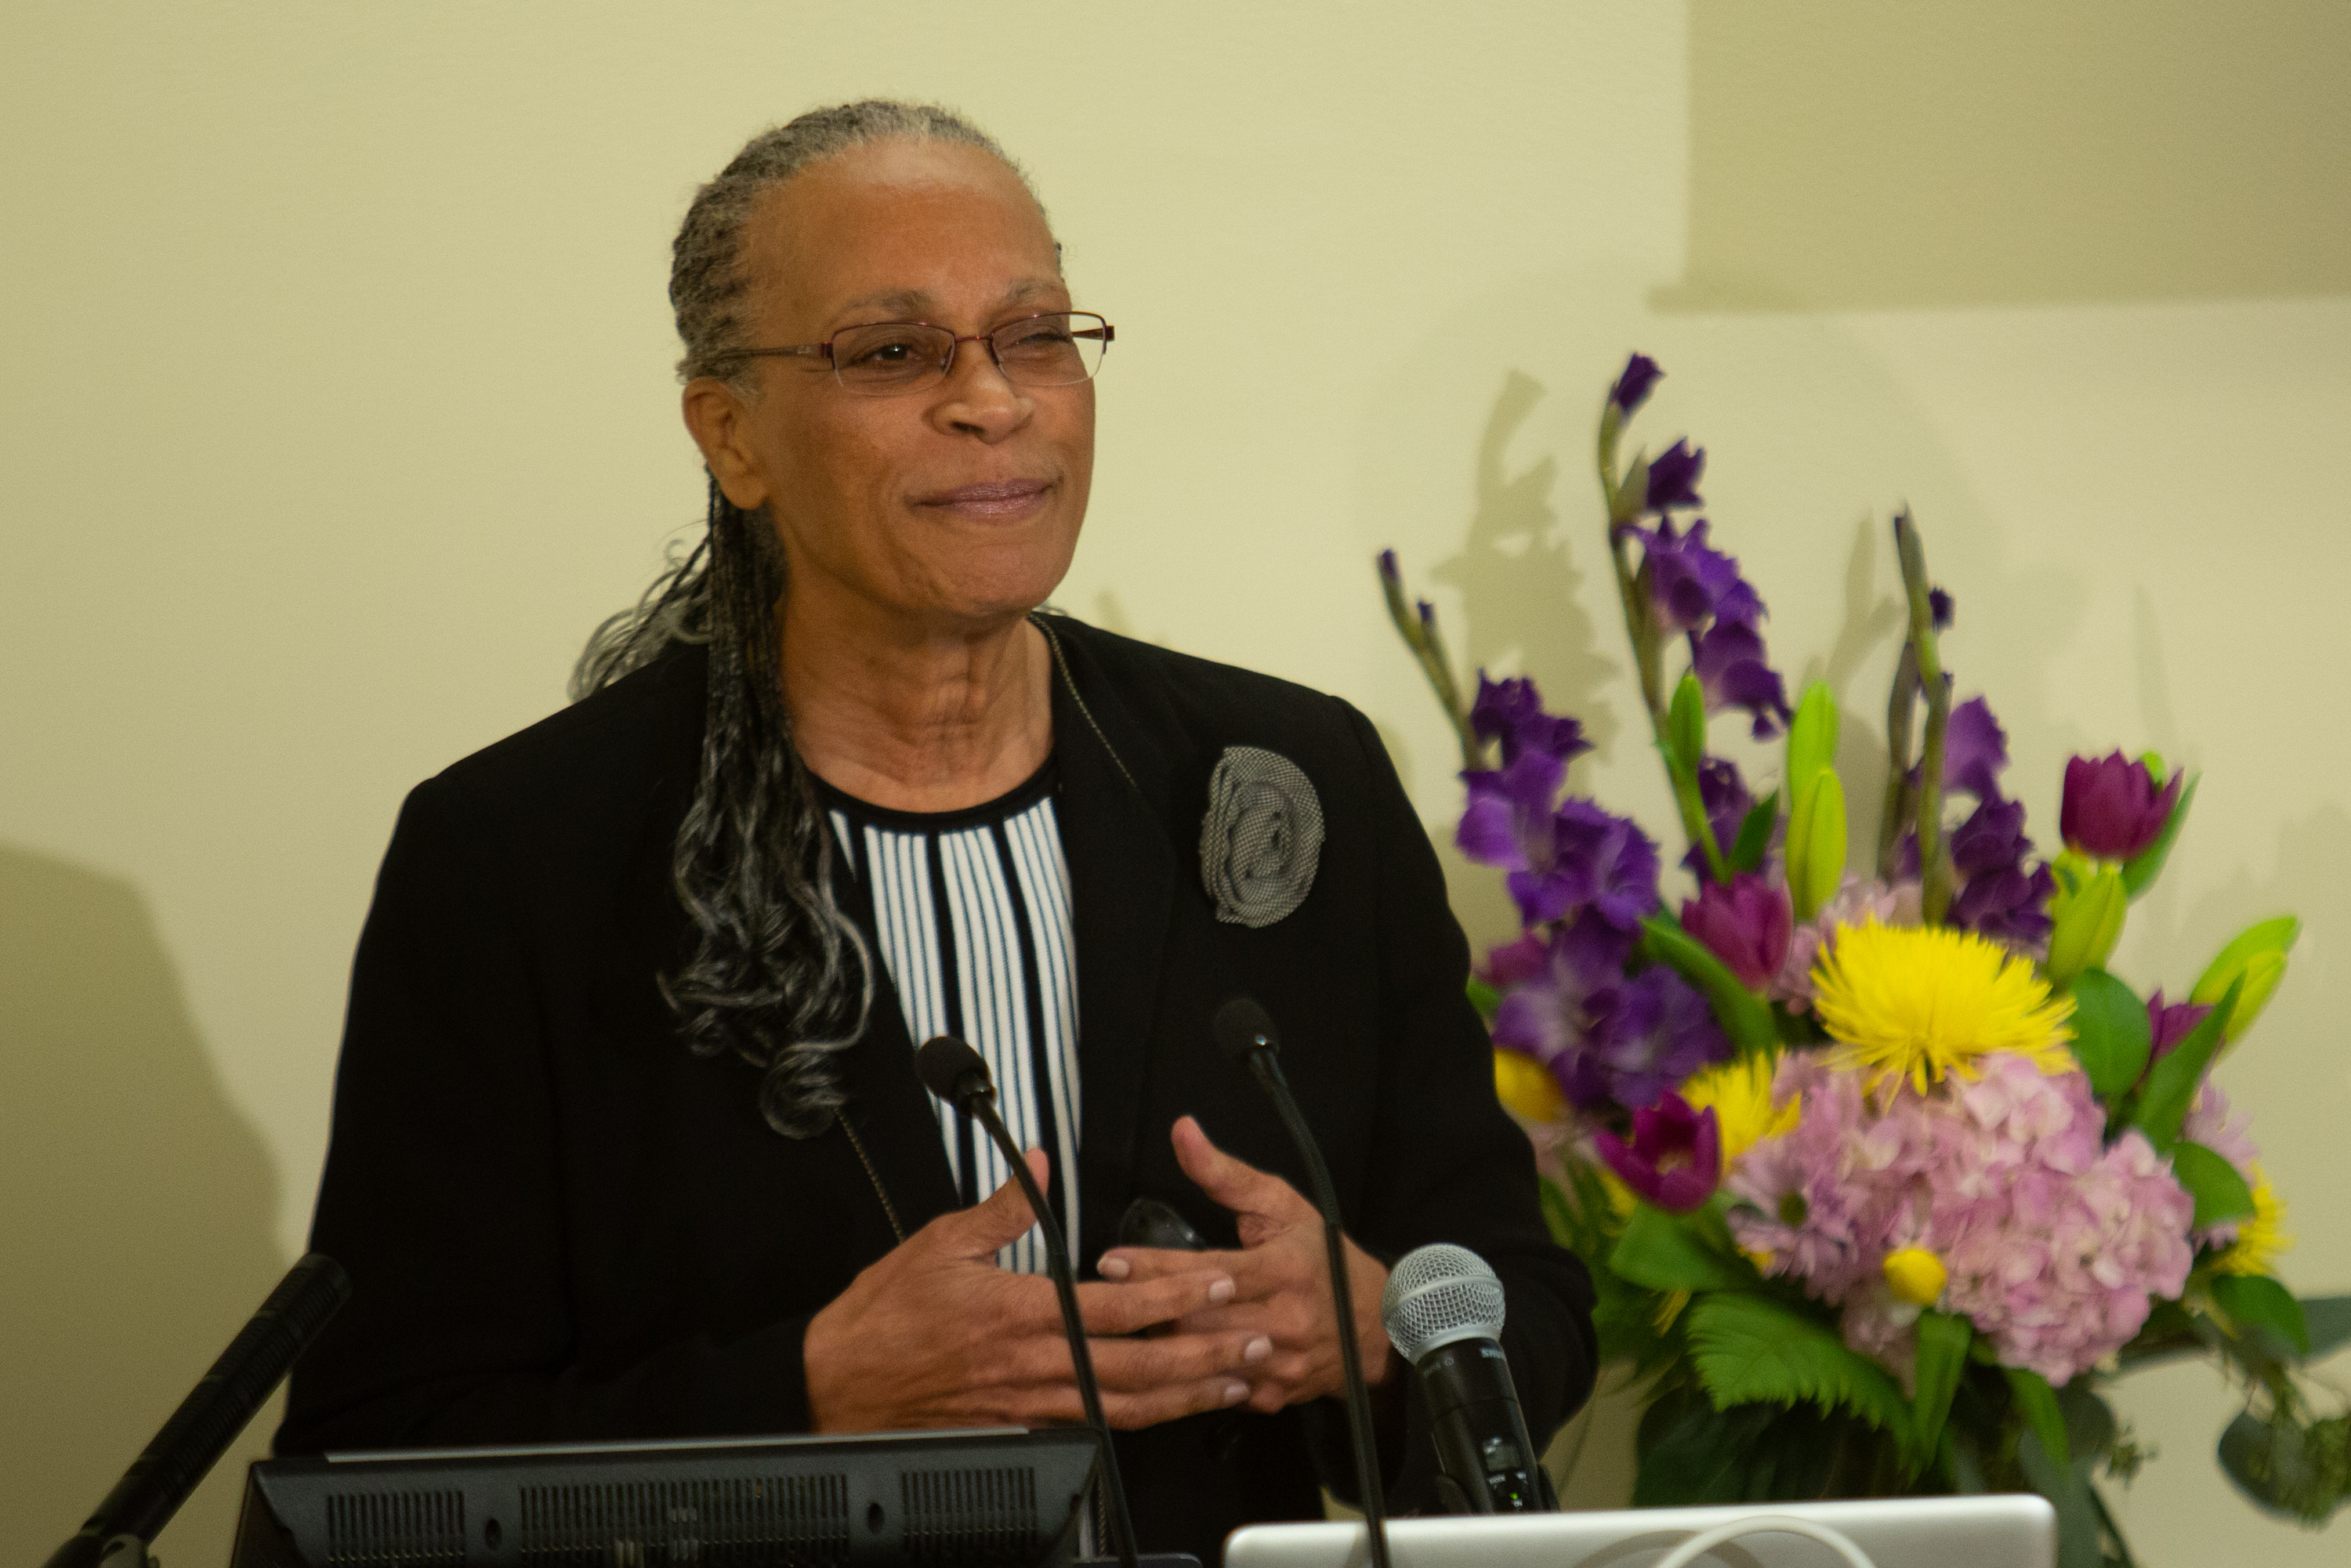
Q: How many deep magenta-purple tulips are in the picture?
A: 4